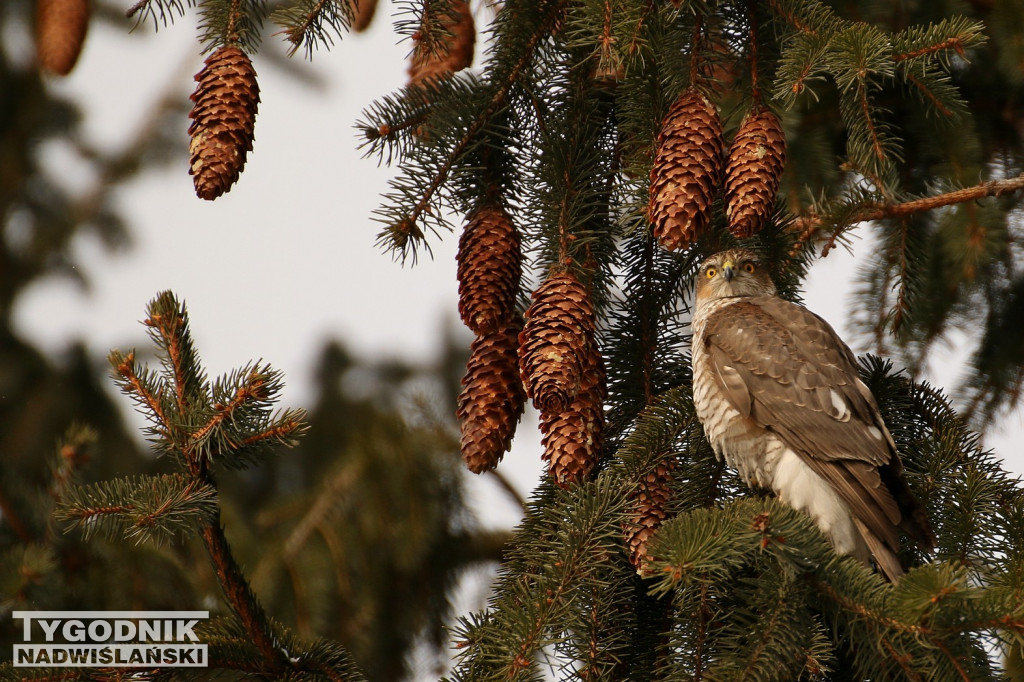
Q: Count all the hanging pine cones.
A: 11